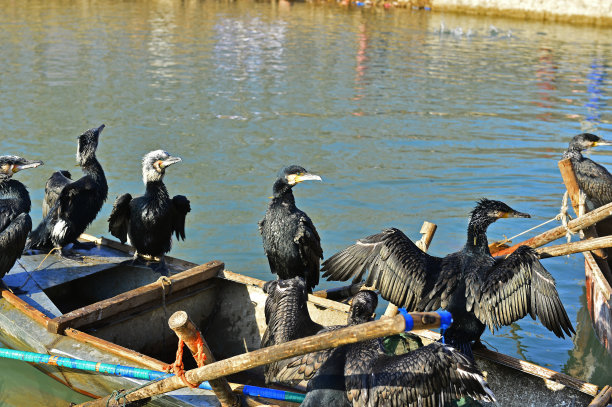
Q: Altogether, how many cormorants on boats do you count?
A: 8